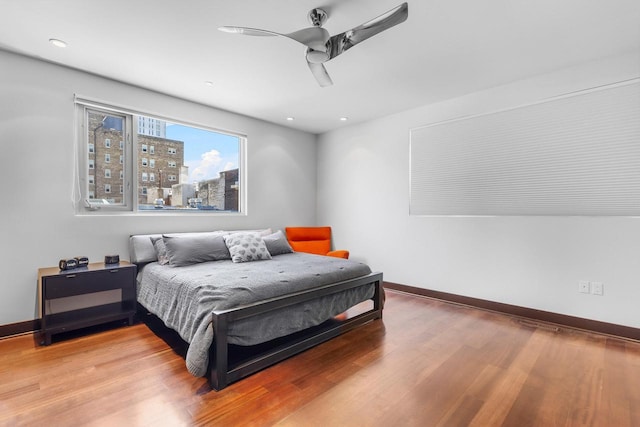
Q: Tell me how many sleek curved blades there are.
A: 3